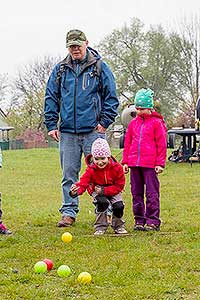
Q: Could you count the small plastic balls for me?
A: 5